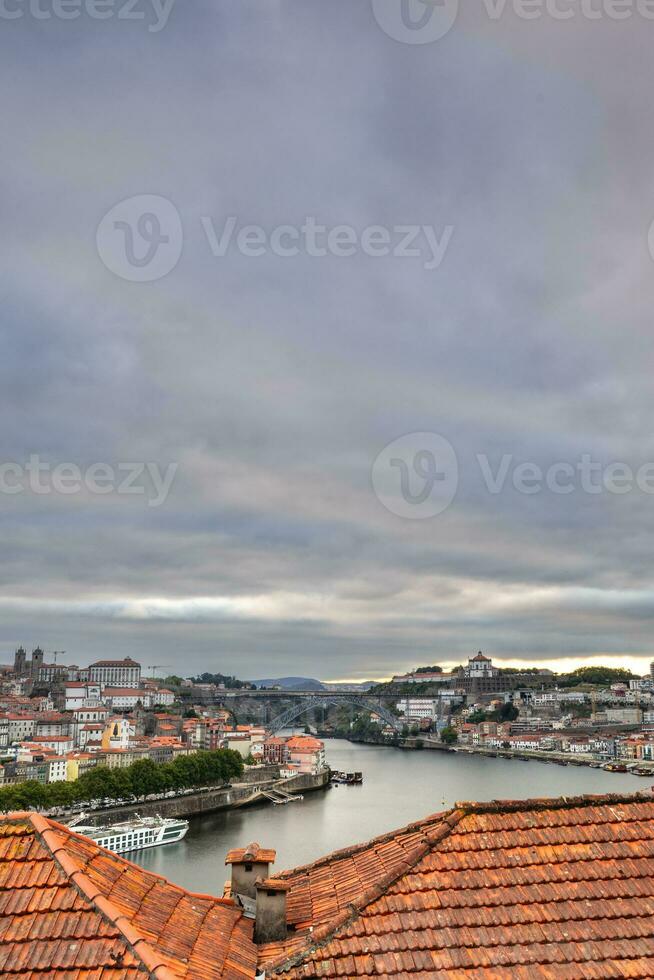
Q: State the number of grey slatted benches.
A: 0